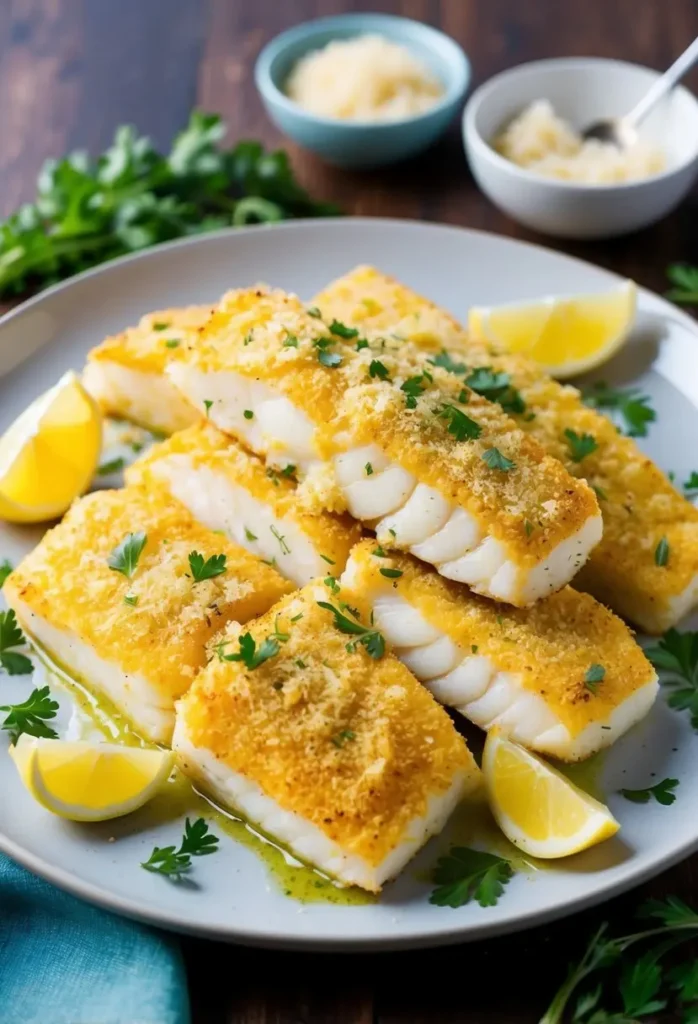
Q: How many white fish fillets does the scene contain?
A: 7